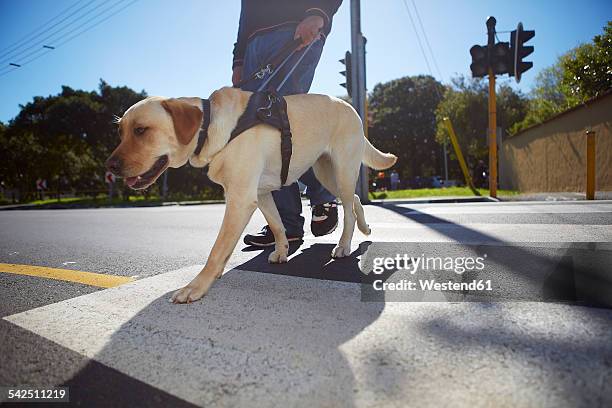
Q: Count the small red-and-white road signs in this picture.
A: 2